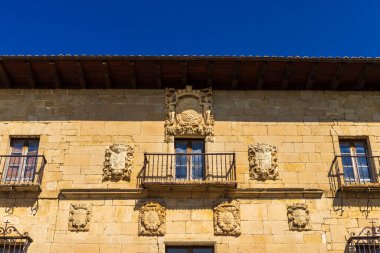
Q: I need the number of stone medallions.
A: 7